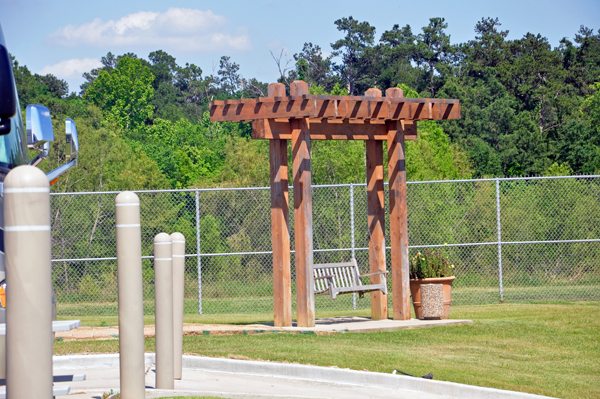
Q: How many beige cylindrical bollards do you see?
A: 4